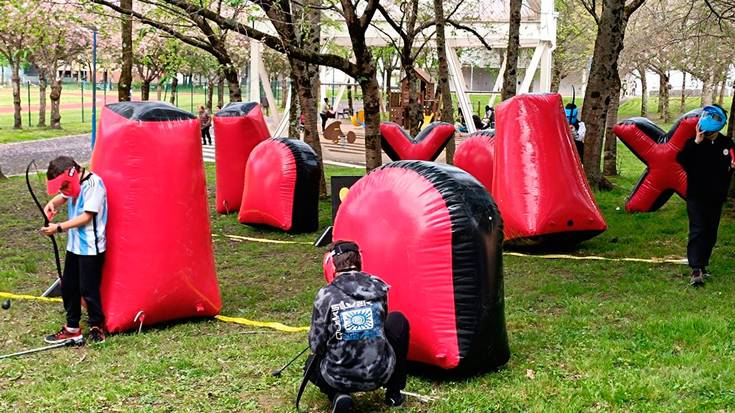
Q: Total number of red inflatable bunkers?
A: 8